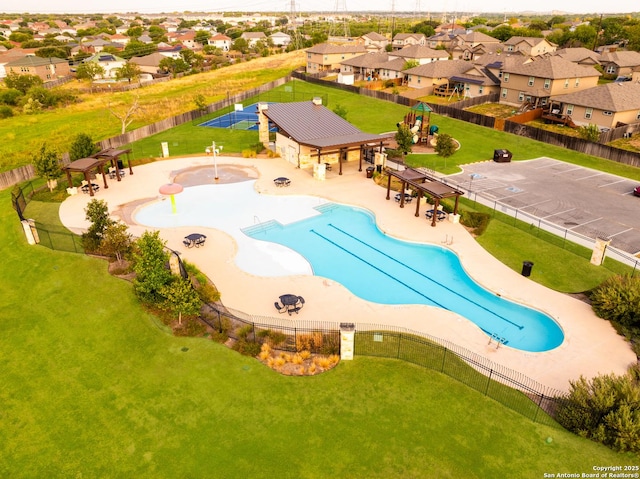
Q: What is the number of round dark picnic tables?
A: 7